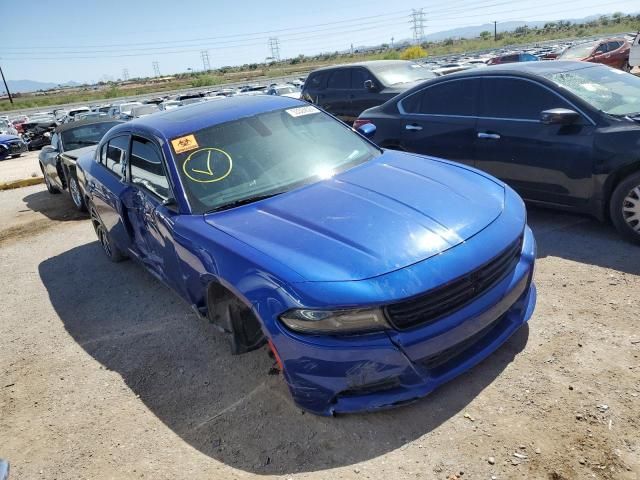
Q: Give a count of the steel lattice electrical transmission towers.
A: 5